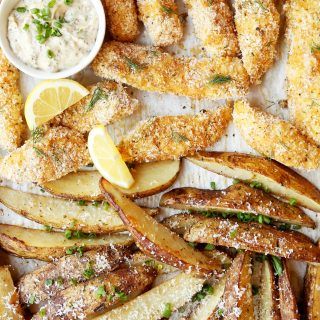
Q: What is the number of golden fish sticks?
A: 11